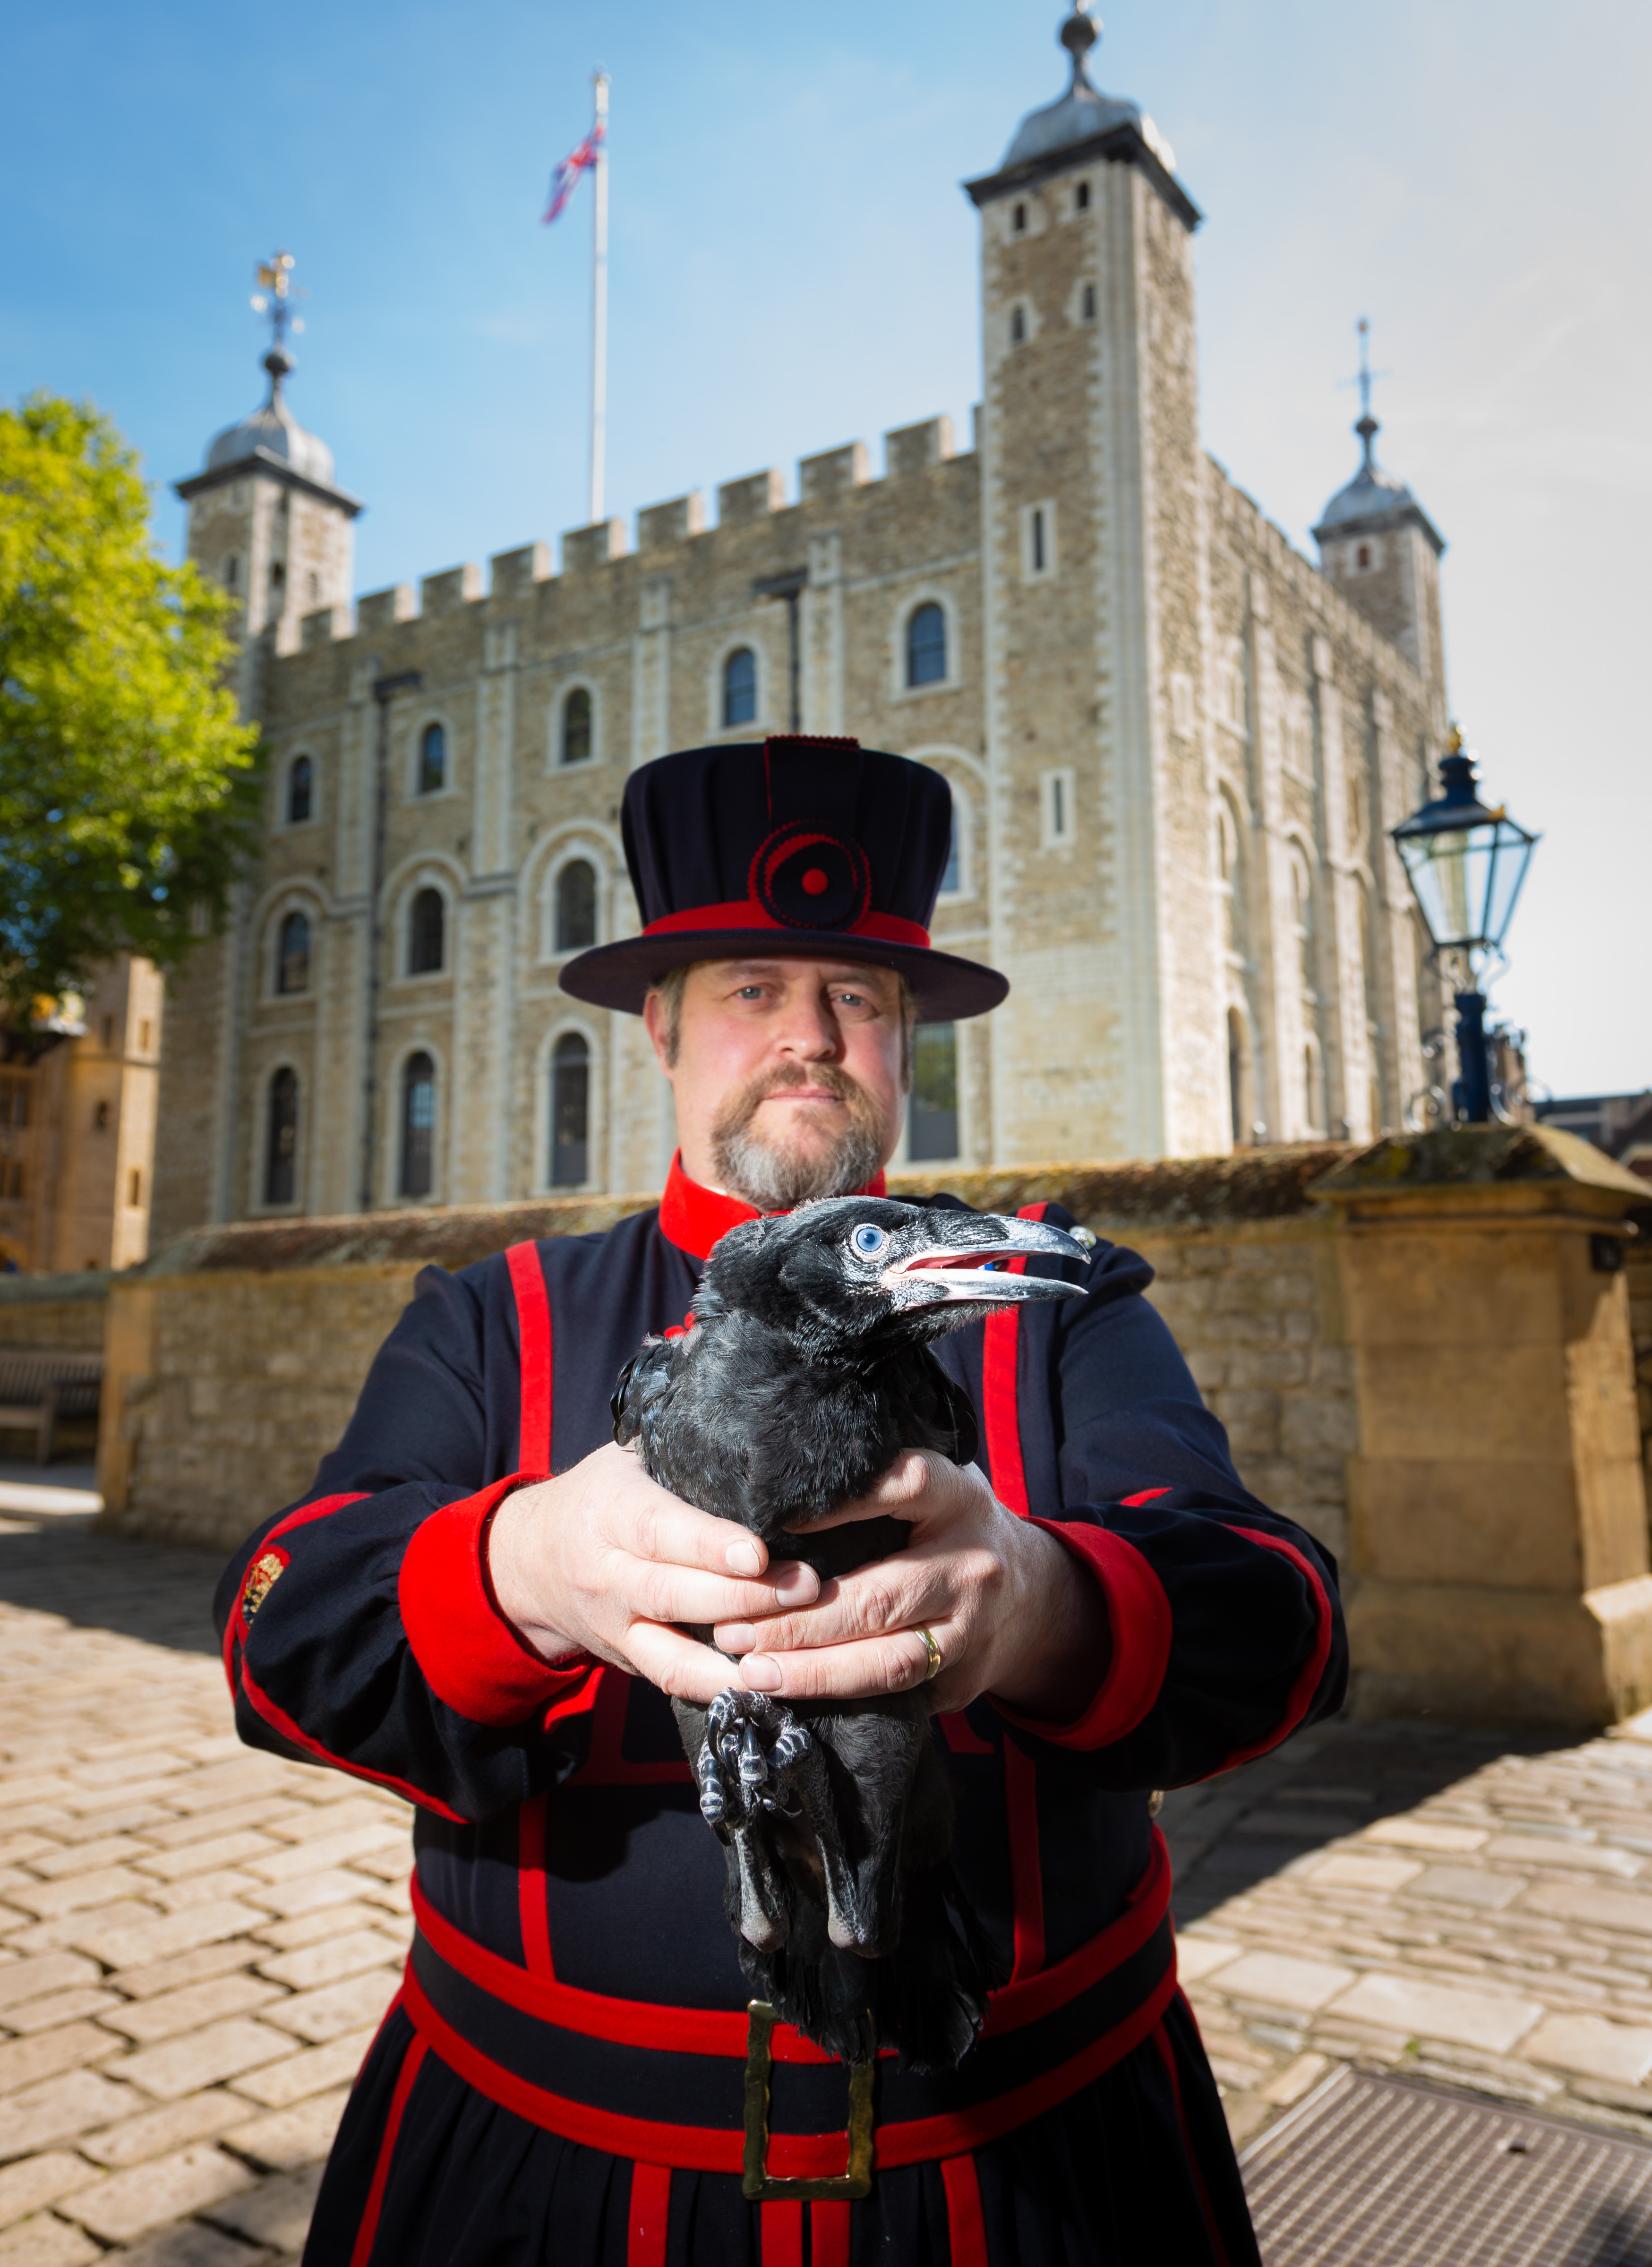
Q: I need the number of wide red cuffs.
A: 2